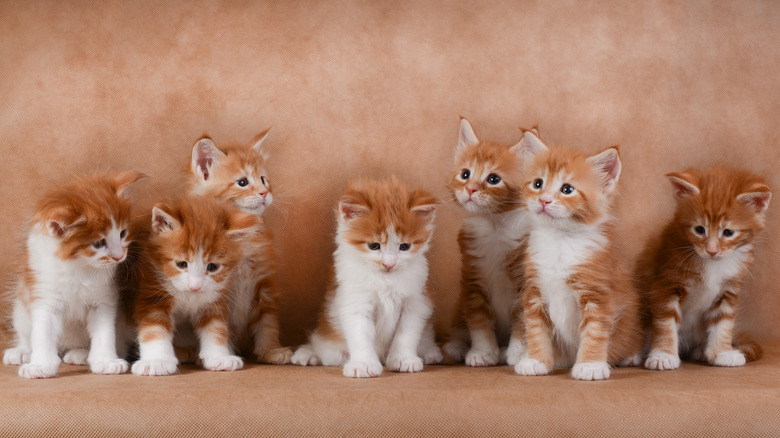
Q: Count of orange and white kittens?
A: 7